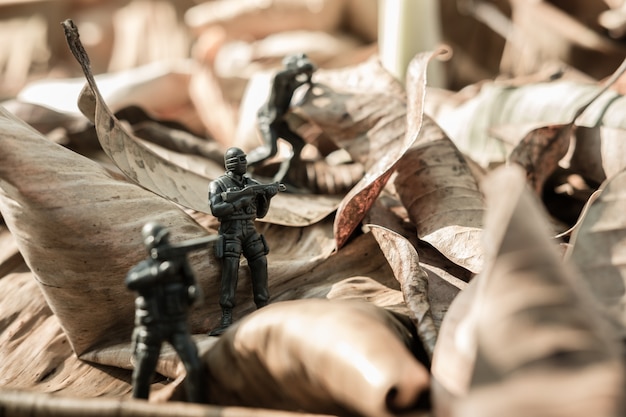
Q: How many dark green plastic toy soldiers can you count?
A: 3